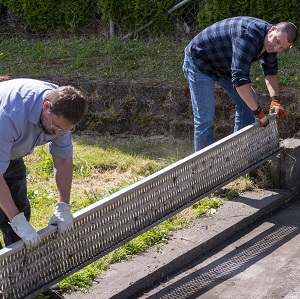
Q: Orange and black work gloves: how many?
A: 2